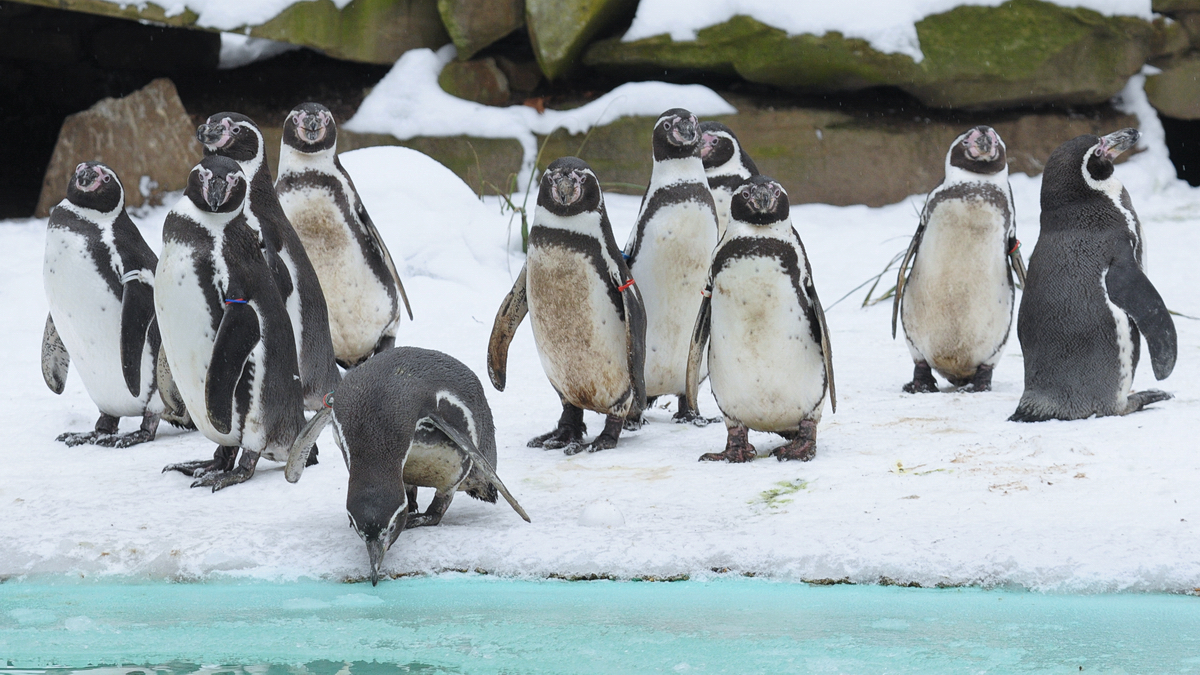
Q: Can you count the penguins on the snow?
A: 11